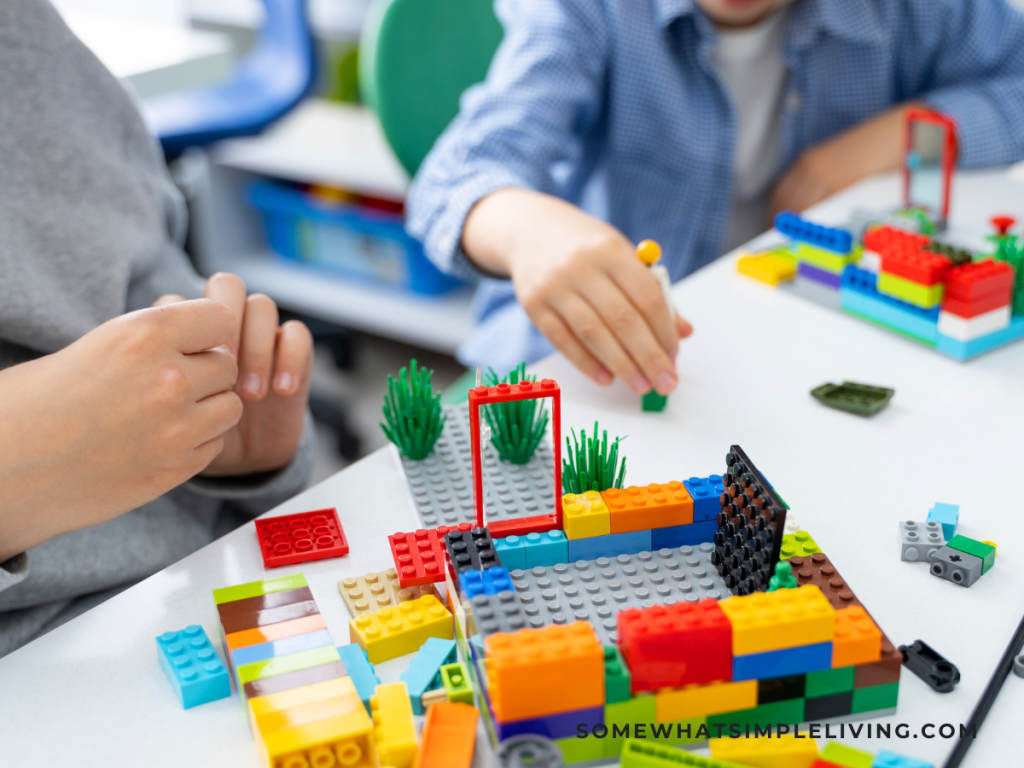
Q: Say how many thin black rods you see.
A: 1